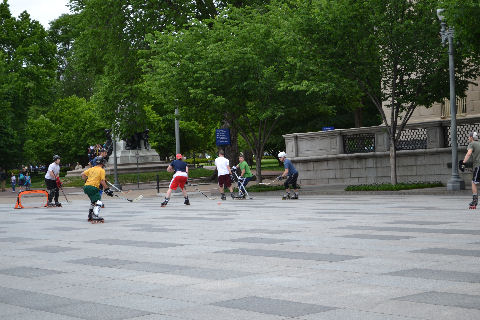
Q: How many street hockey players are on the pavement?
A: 8